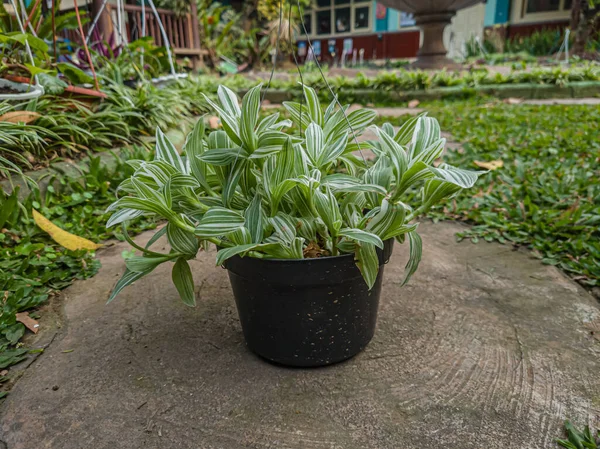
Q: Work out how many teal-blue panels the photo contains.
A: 2